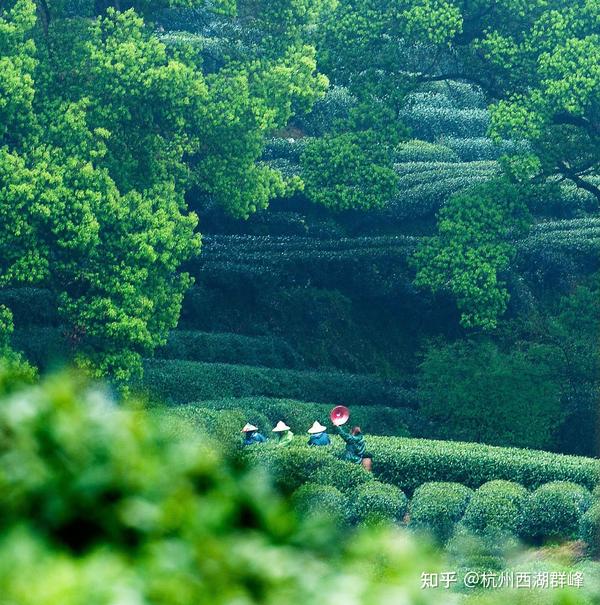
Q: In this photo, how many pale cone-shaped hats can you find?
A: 3